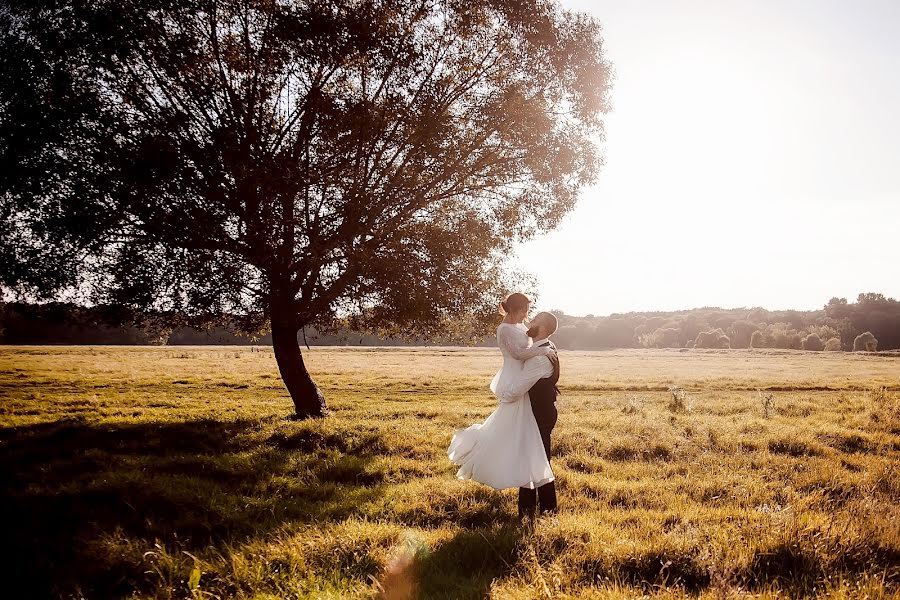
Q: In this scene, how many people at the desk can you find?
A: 0